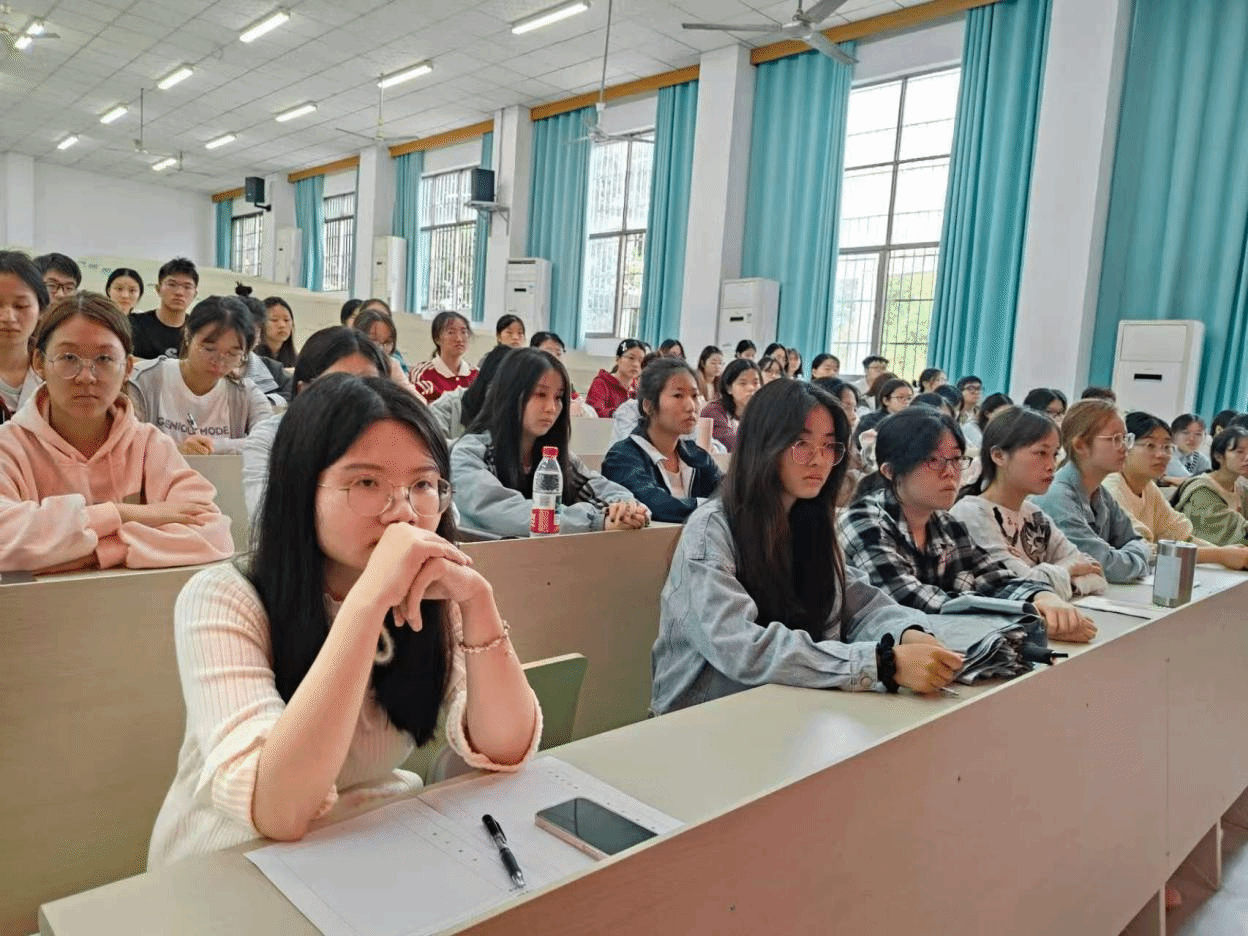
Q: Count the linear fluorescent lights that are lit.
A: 10